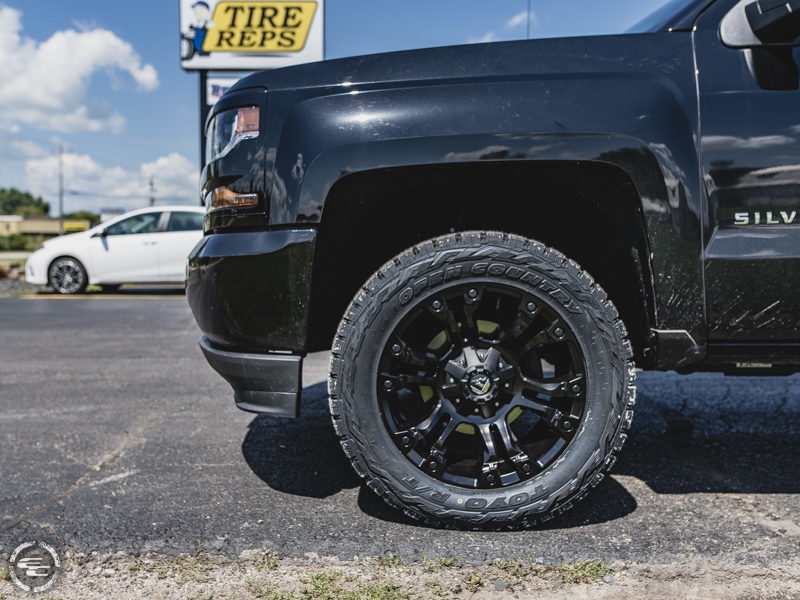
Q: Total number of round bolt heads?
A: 12